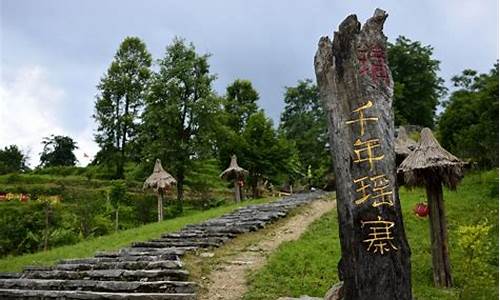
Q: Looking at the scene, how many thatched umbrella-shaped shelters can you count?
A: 4